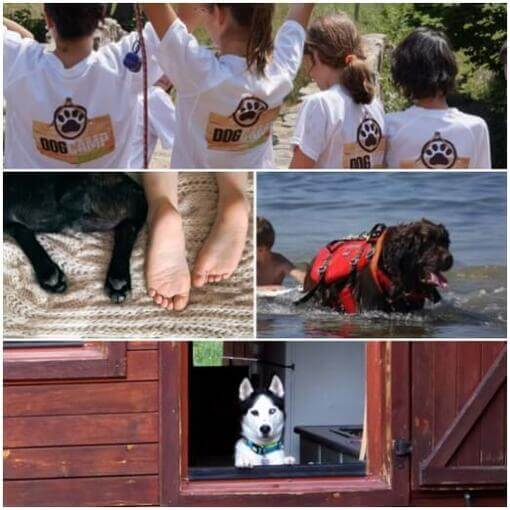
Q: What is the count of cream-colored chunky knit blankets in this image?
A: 1